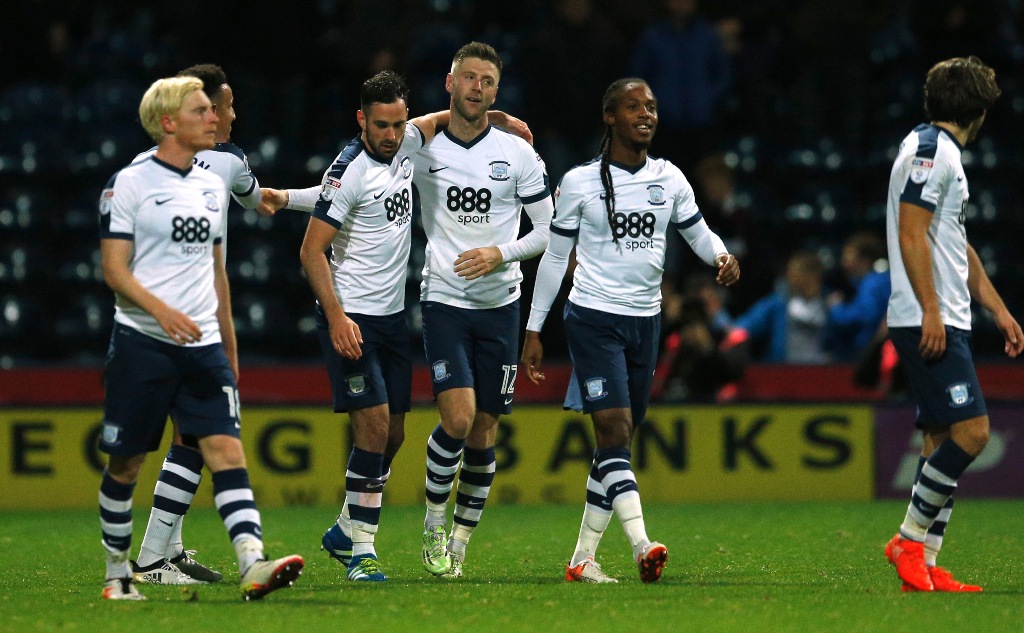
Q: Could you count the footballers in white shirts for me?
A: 6